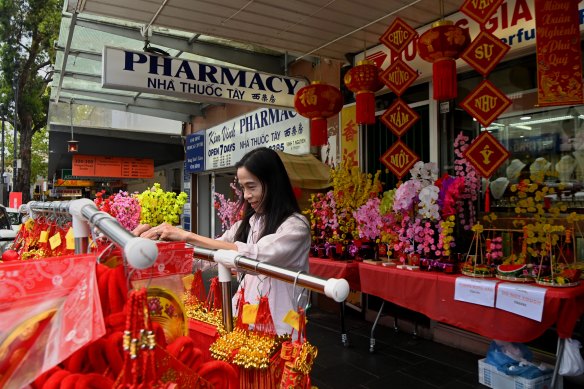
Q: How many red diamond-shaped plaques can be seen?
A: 8